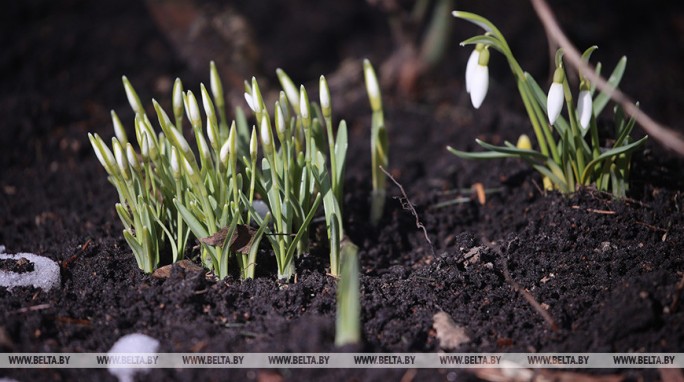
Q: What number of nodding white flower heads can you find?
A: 4